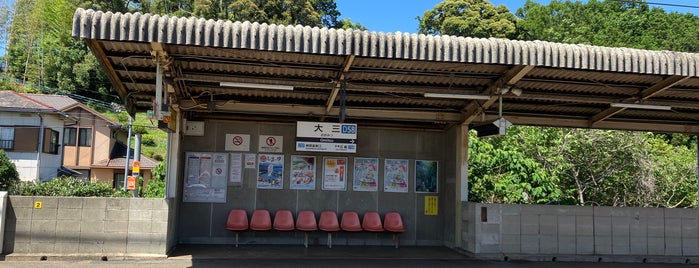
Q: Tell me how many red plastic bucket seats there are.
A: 8